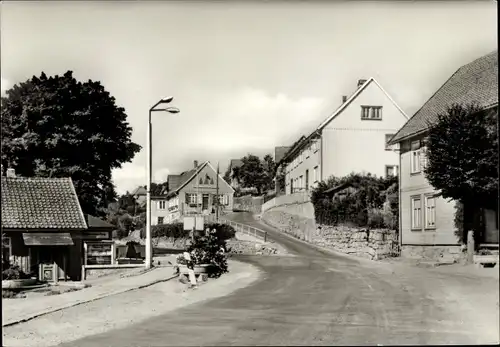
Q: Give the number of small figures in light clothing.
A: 1